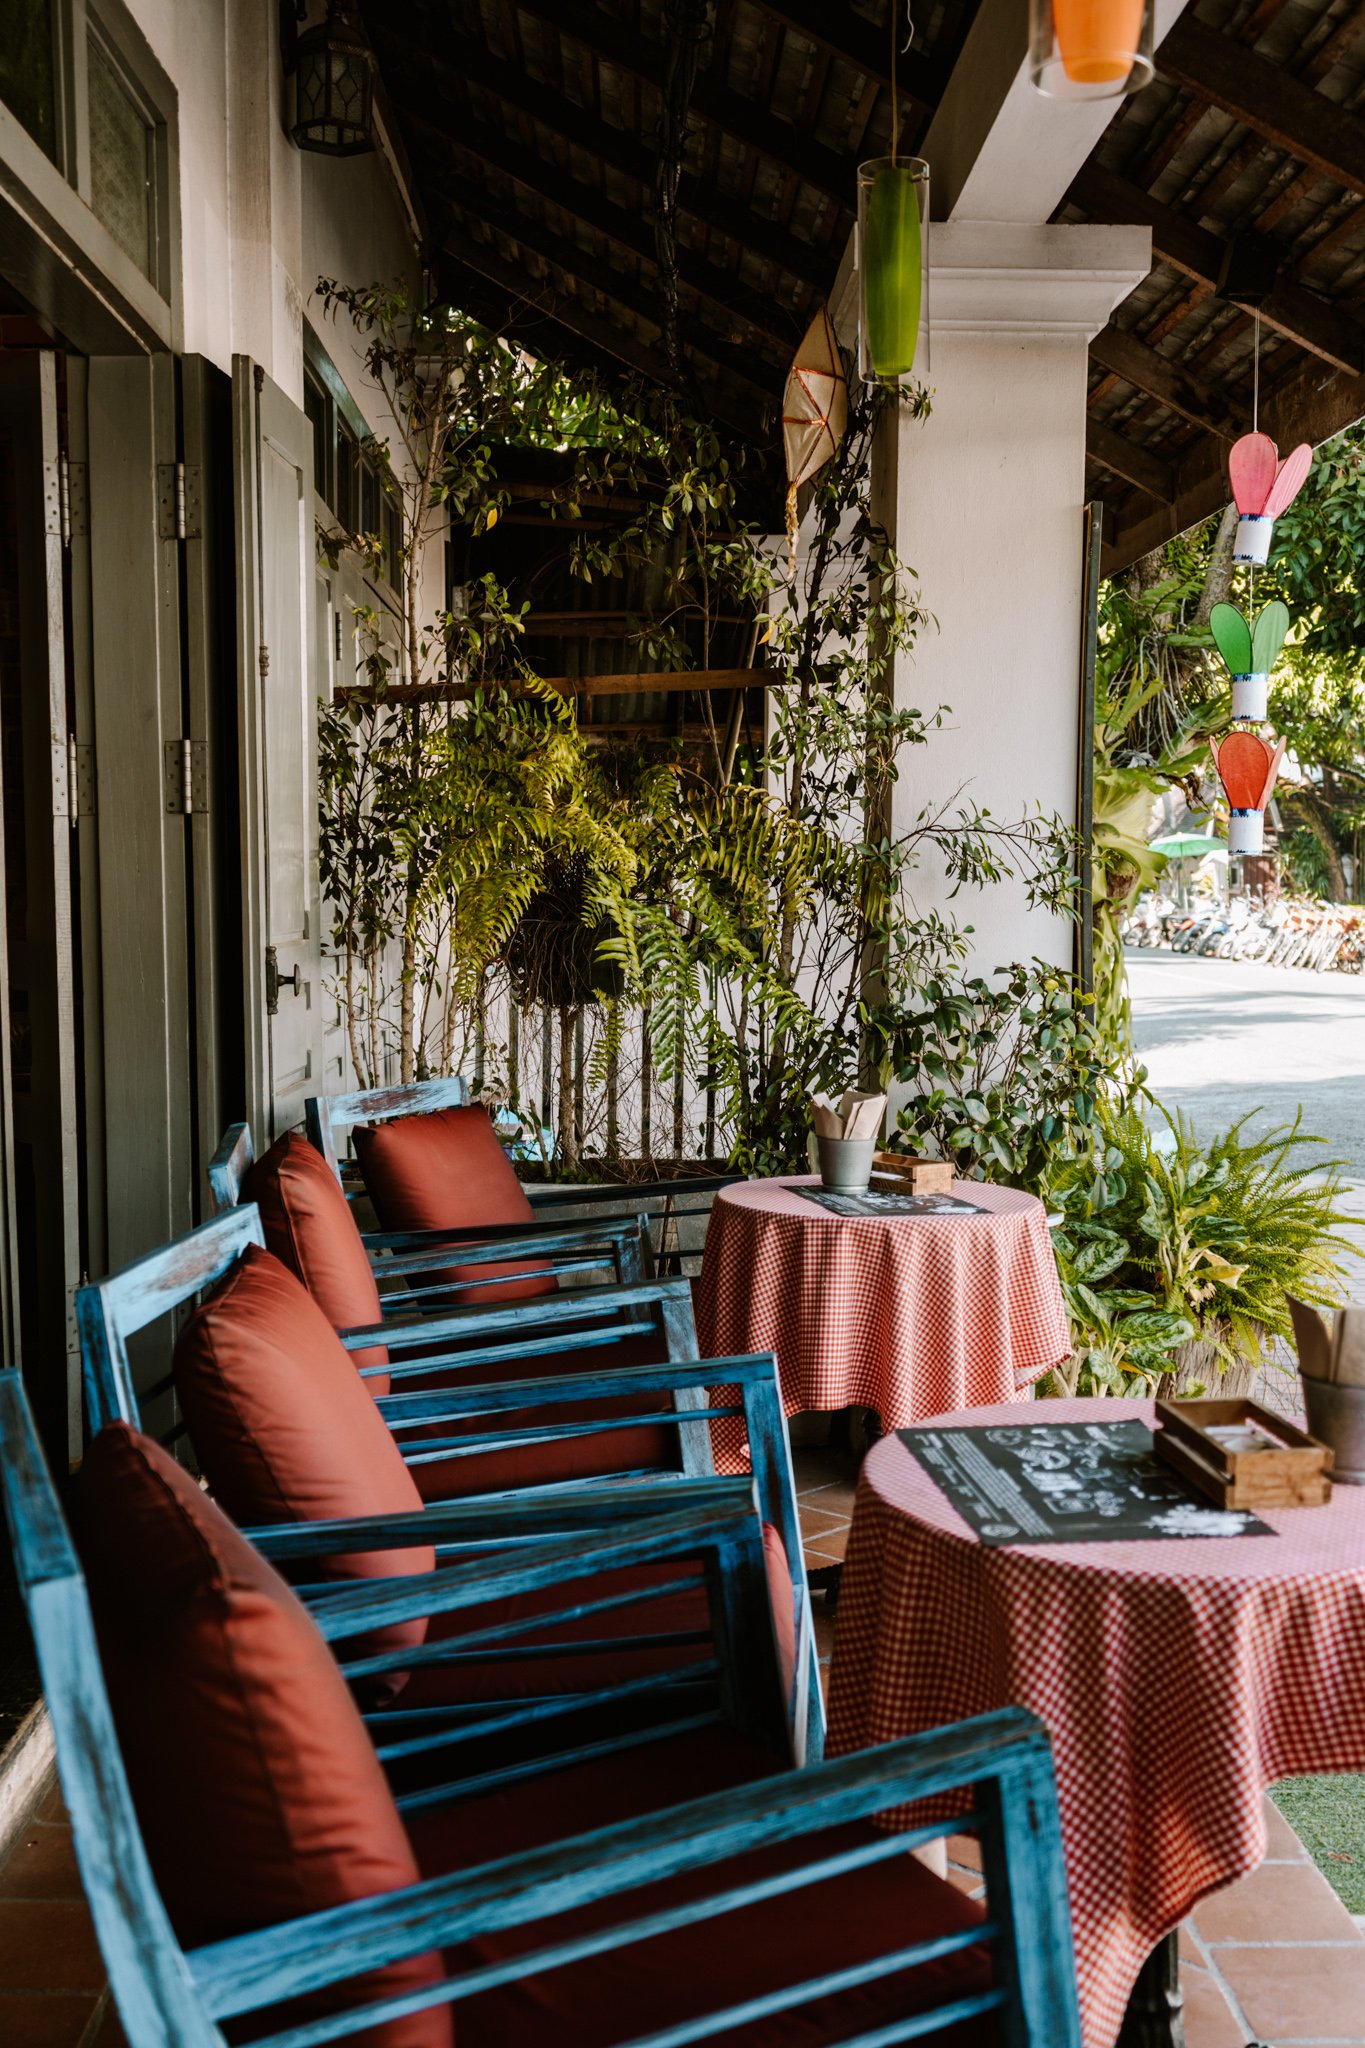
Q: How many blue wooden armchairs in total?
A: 4